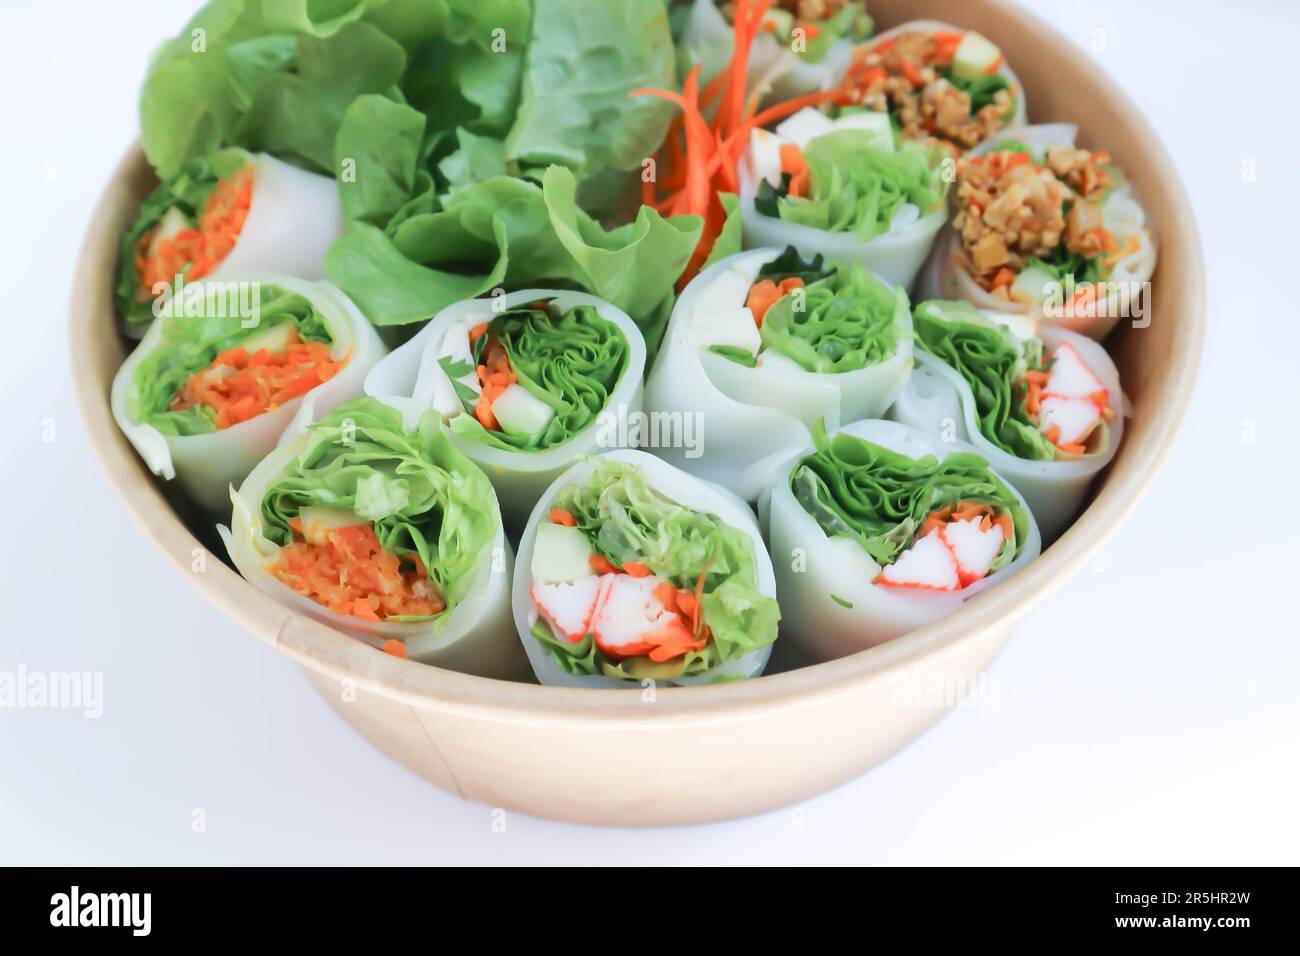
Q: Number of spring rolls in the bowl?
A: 12